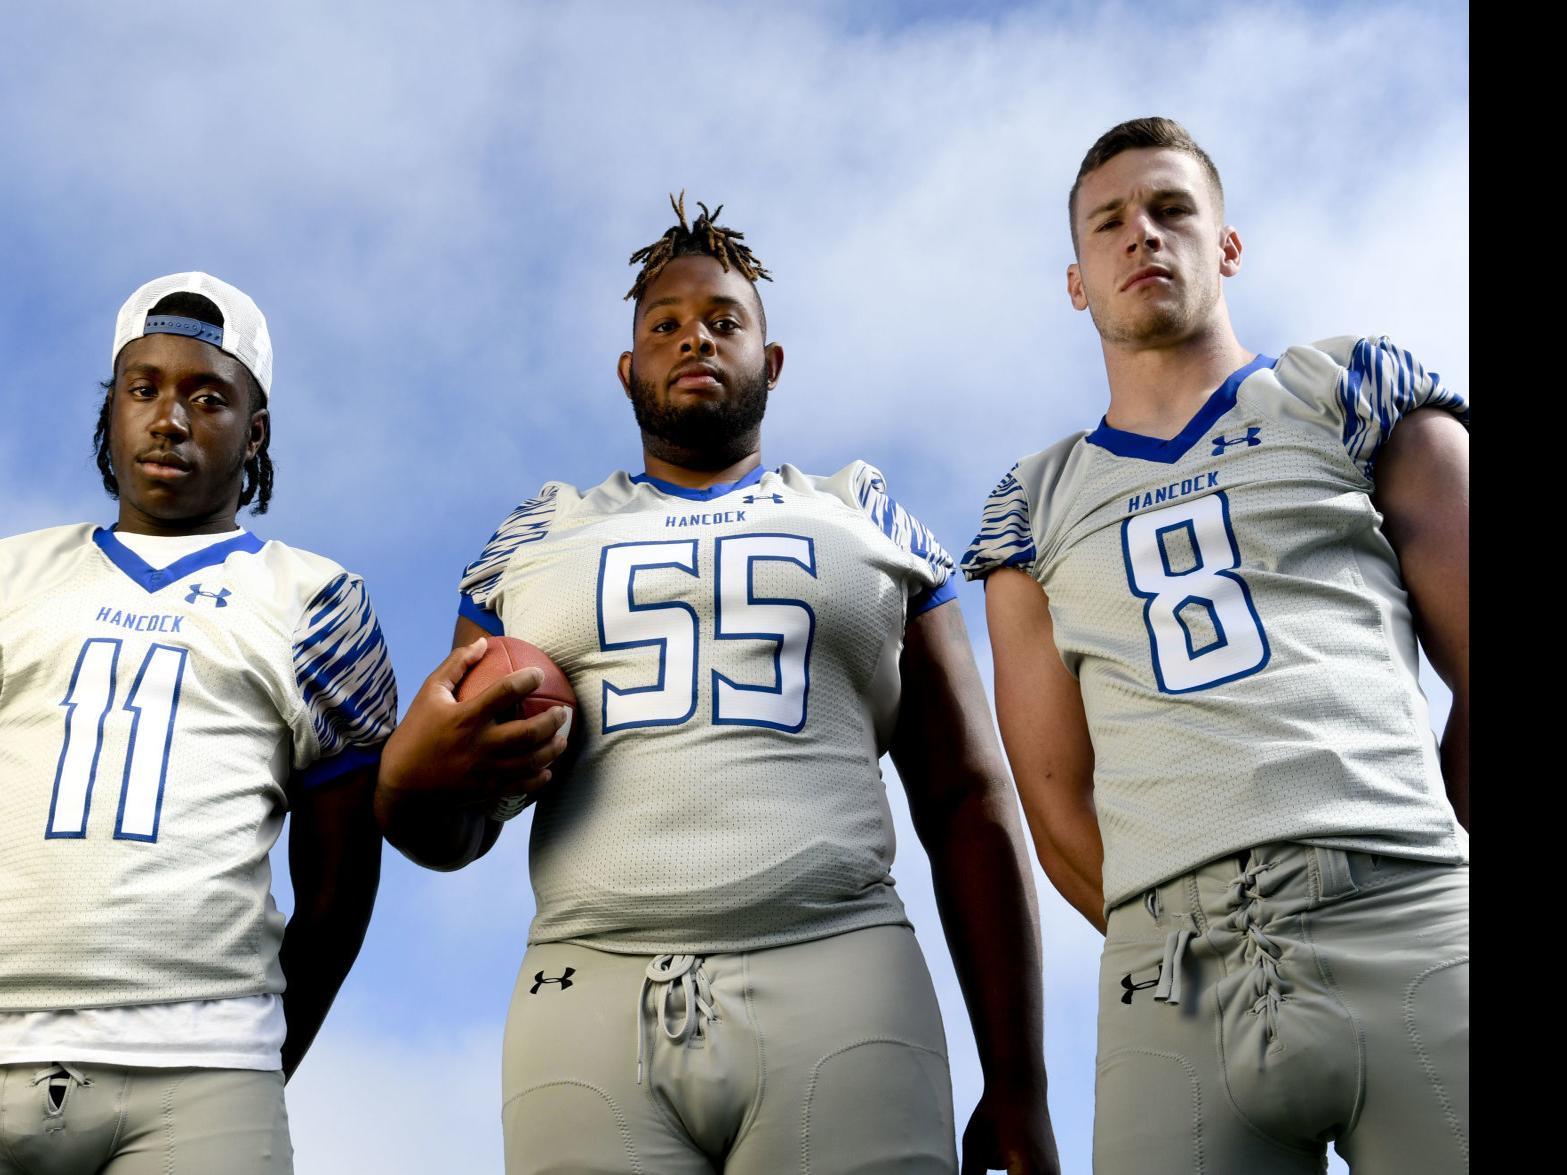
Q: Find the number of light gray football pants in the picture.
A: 3